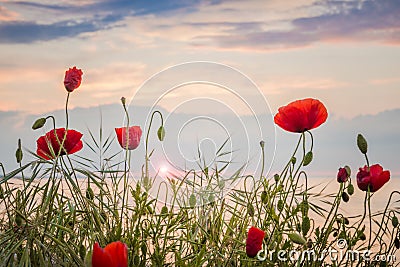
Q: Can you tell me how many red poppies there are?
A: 8